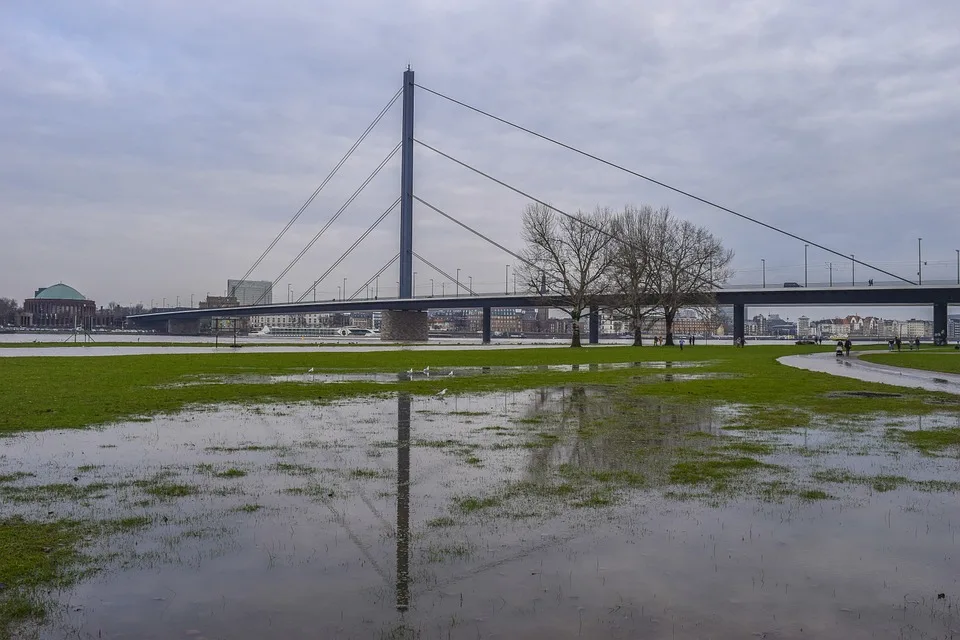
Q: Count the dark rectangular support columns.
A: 4